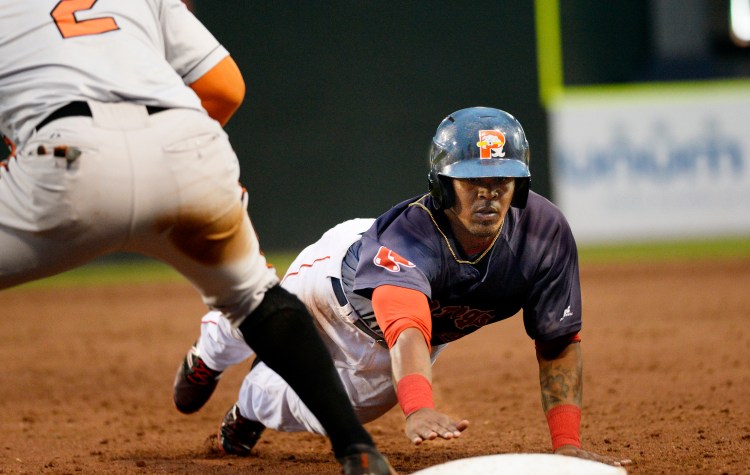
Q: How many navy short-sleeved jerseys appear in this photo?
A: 1